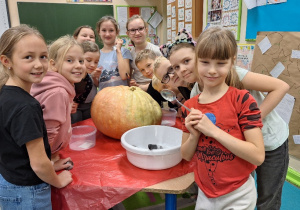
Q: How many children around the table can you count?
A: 10